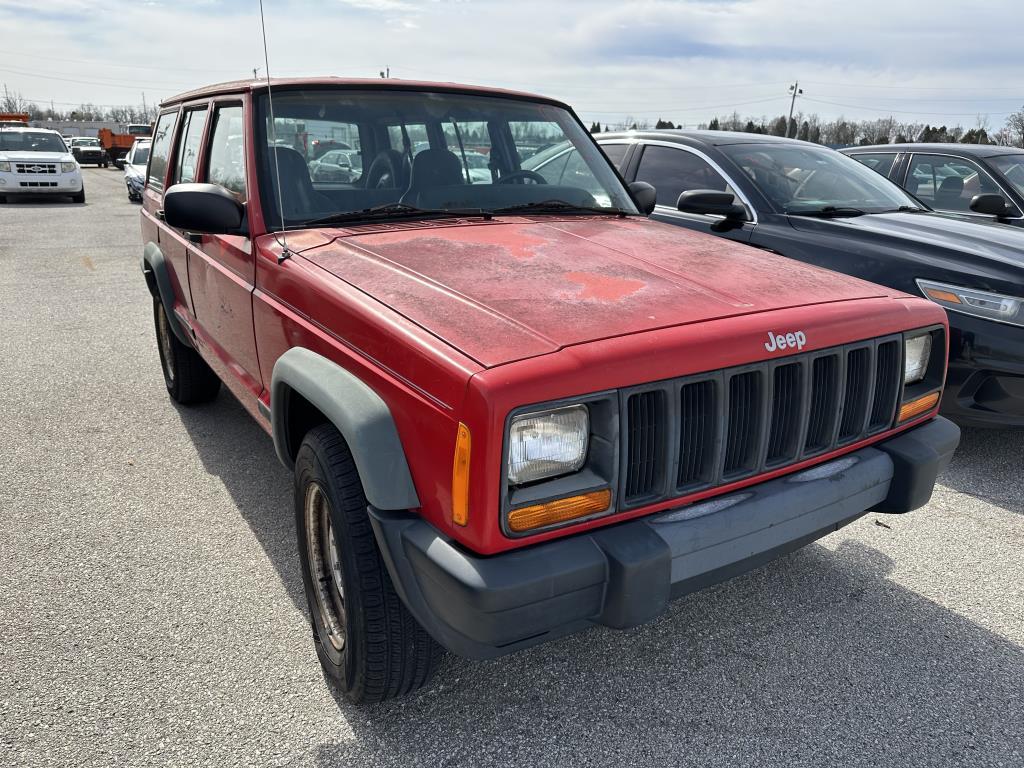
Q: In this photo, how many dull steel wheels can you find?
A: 2